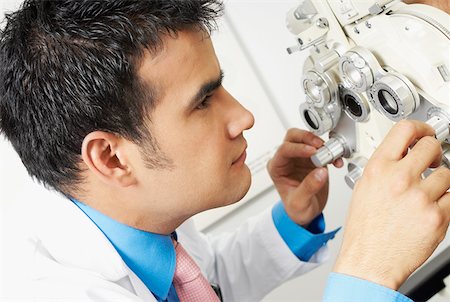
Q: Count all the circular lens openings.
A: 5